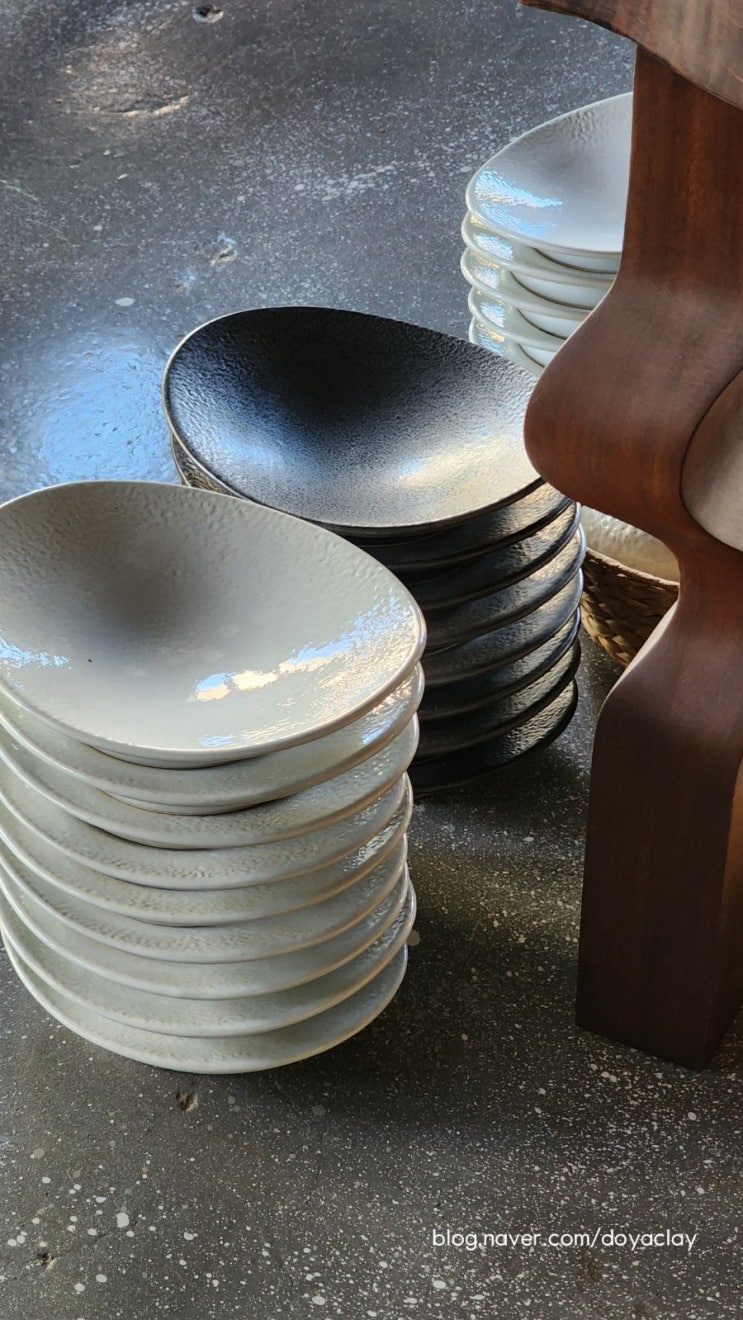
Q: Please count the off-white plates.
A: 14